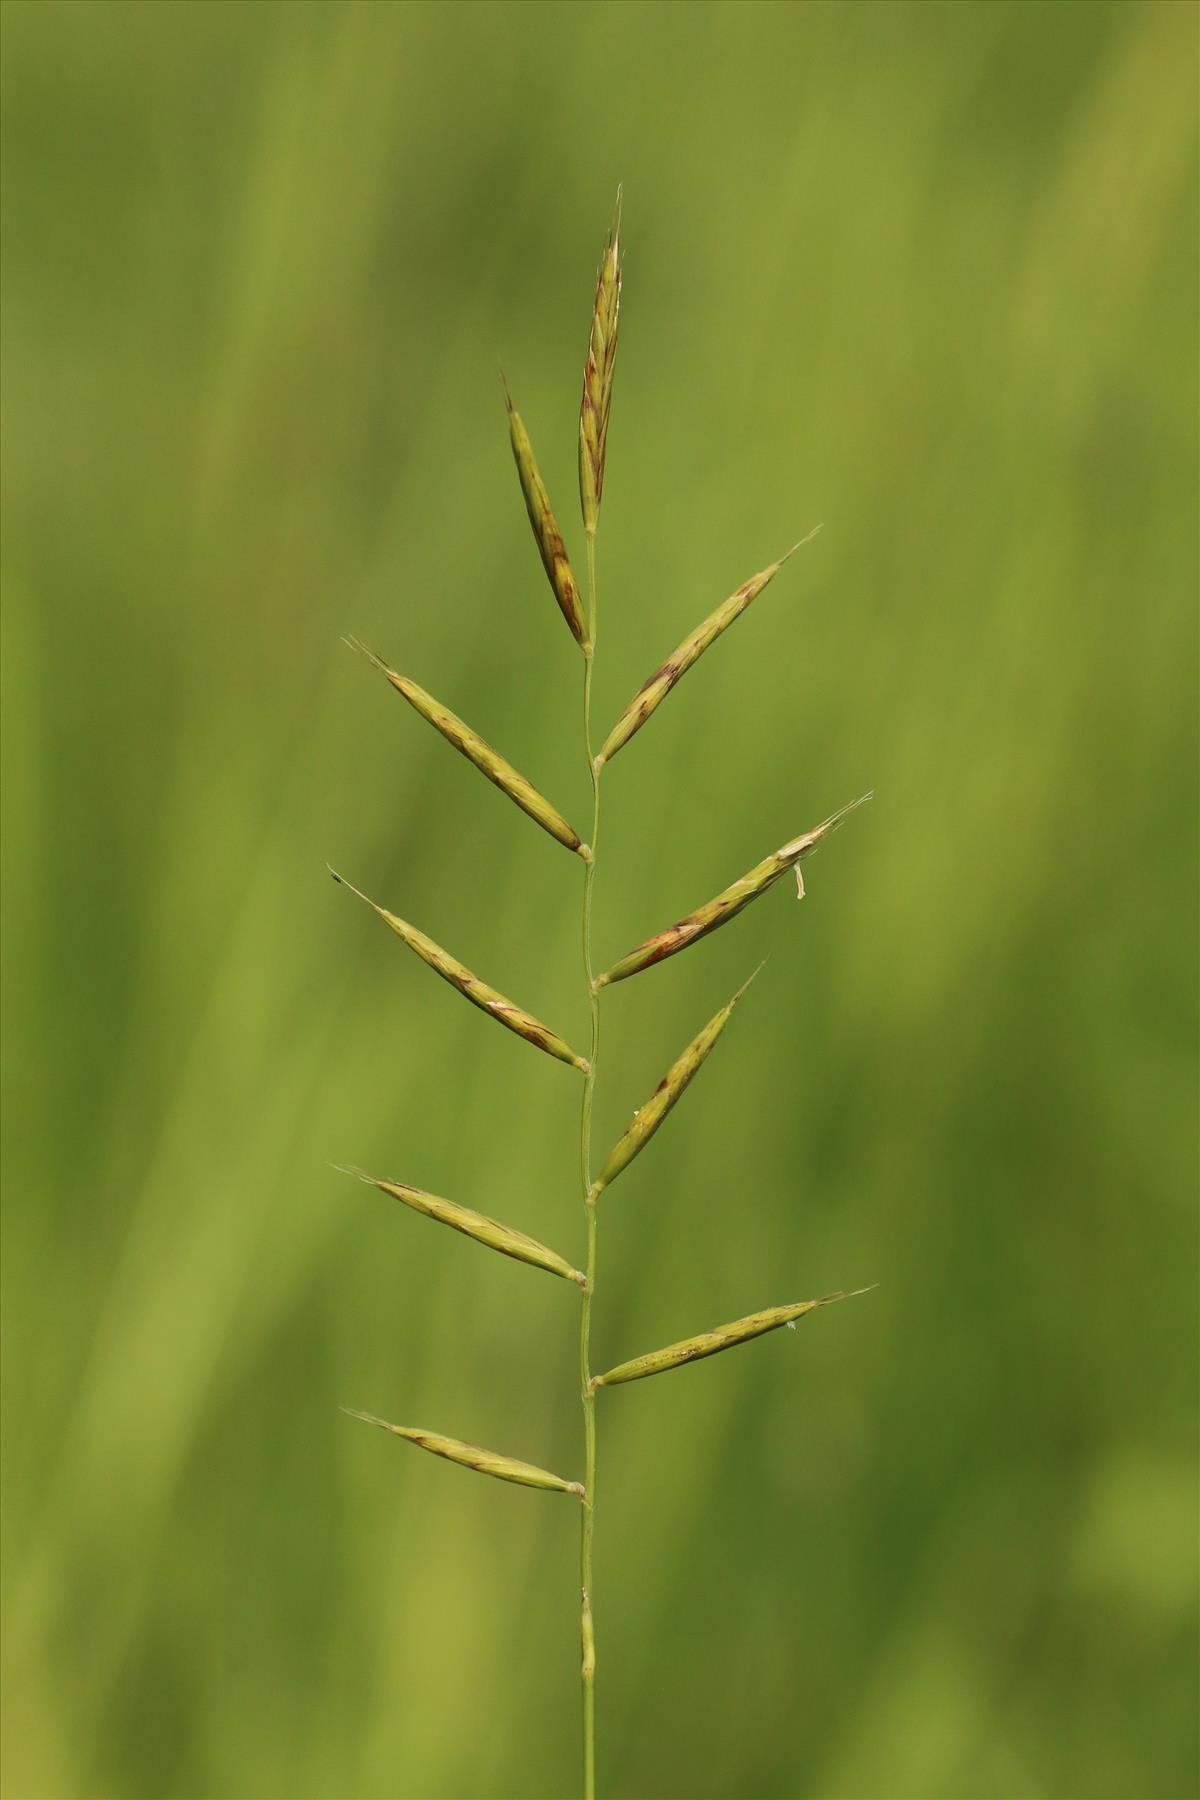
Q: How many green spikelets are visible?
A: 10